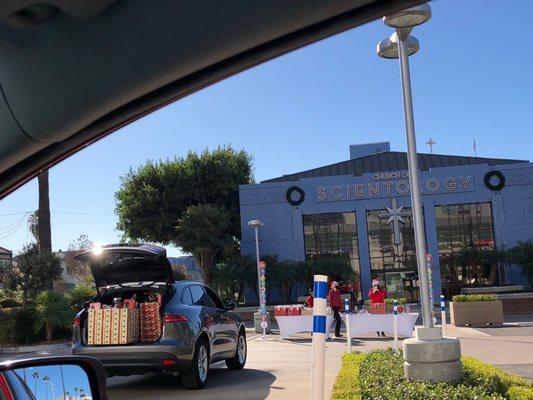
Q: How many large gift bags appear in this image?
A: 2